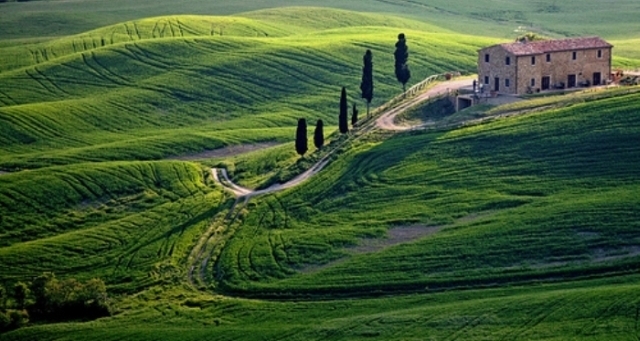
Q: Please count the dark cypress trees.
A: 6